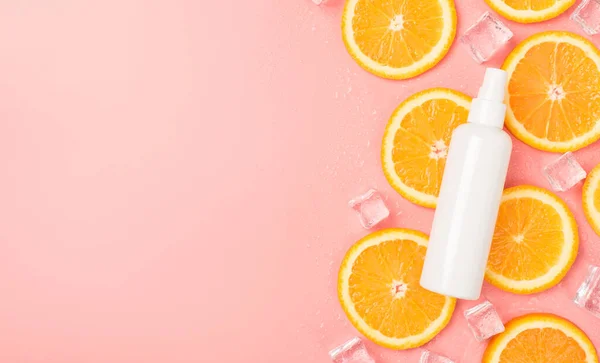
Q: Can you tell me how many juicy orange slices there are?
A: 8